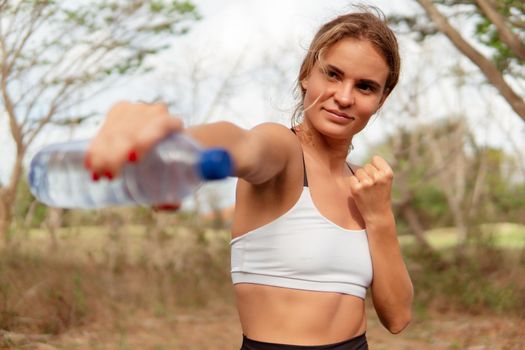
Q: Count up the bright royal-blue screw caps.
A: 1